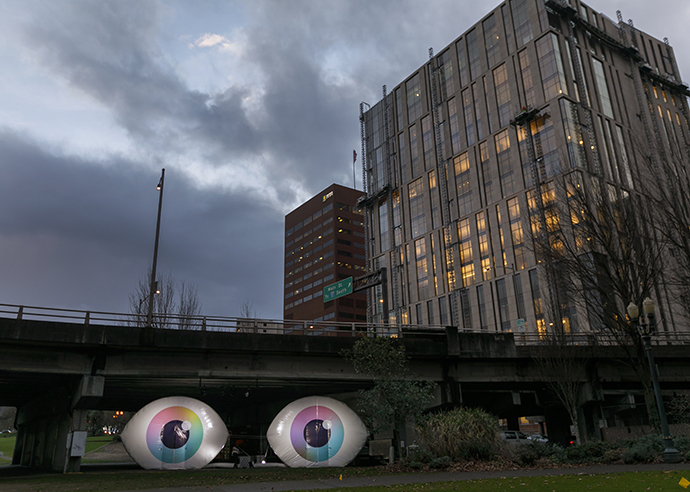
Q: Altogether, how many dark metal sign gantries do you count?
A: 1